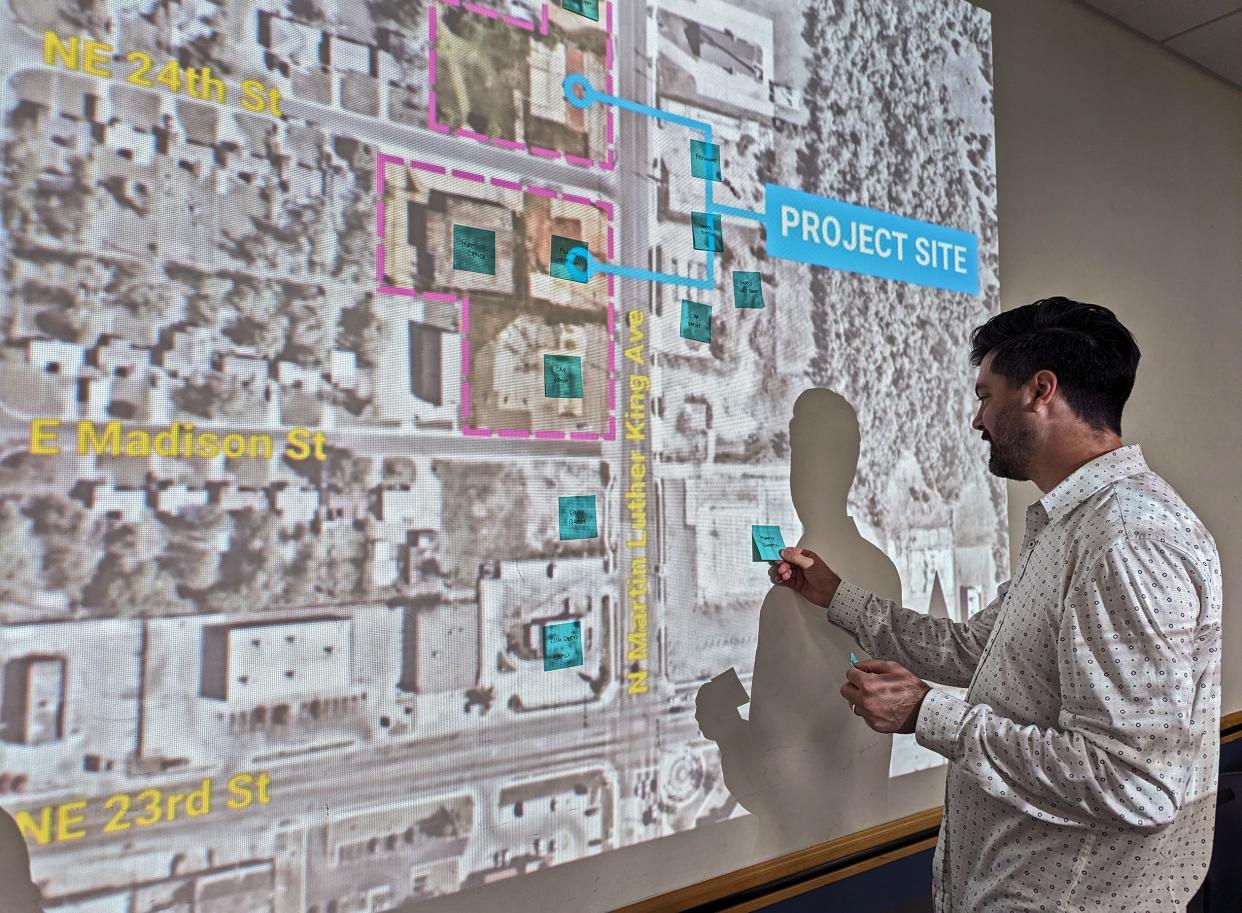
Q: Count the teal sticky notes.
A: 12